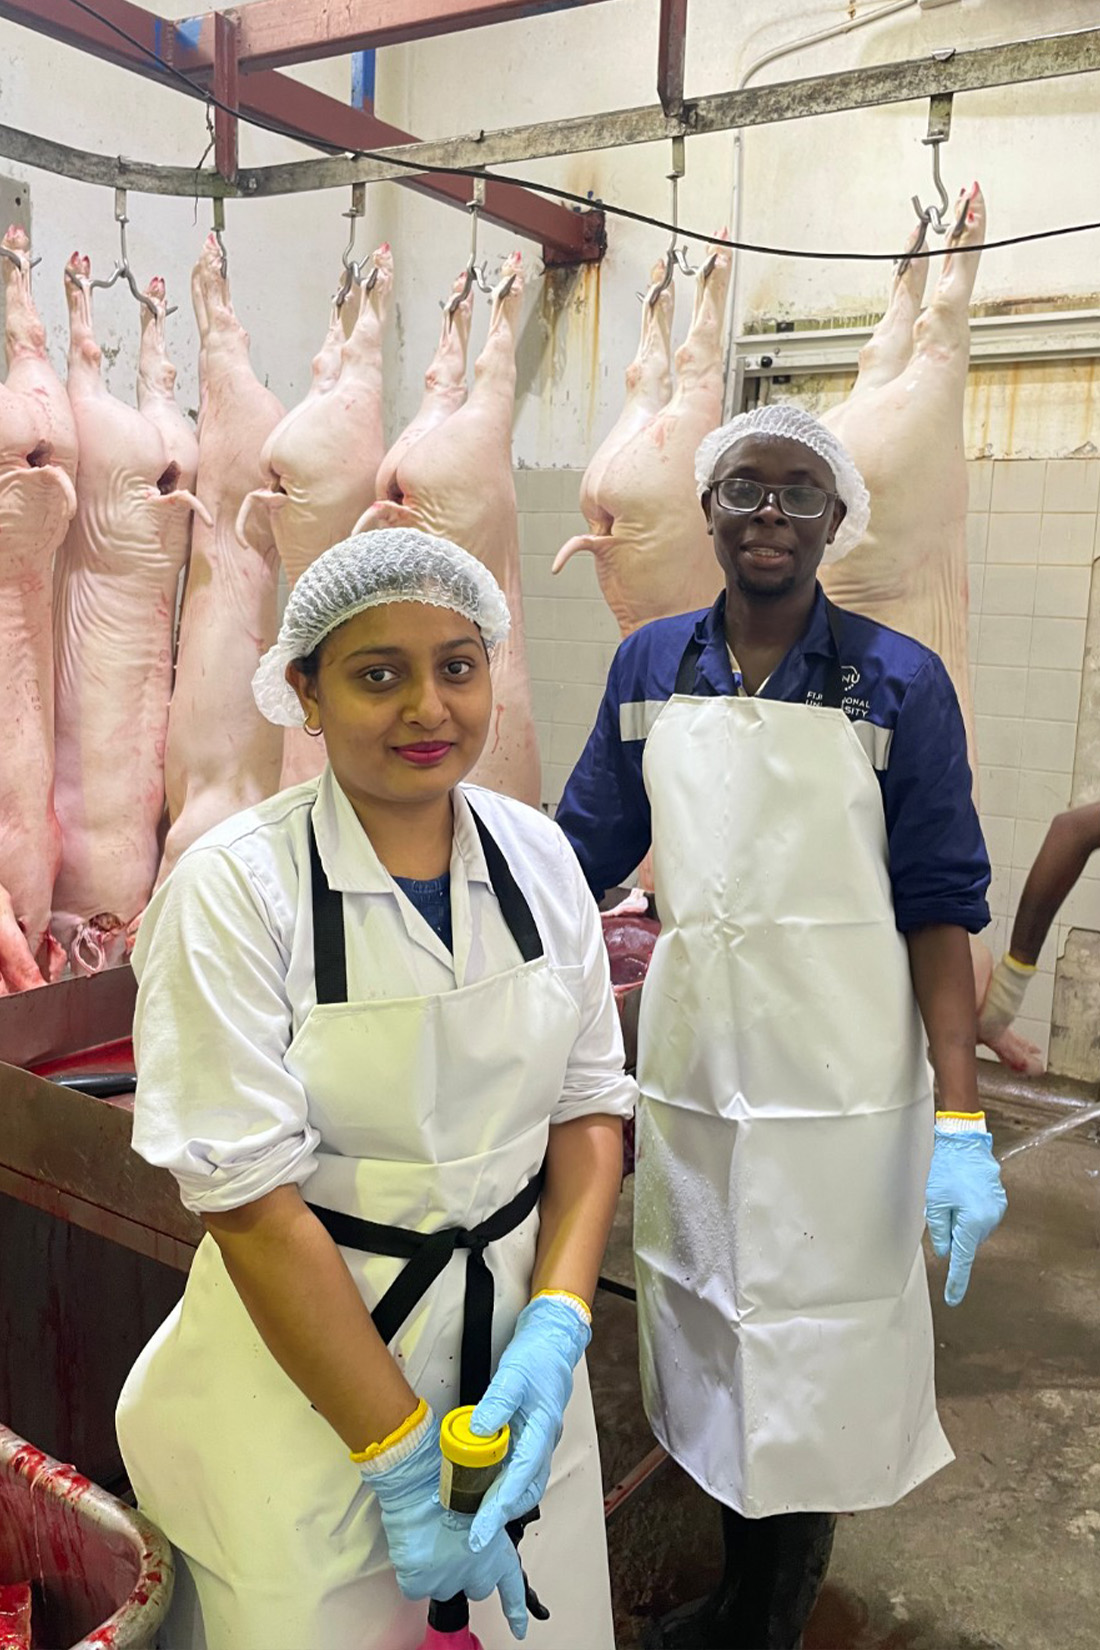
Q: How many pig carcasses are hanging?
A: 7